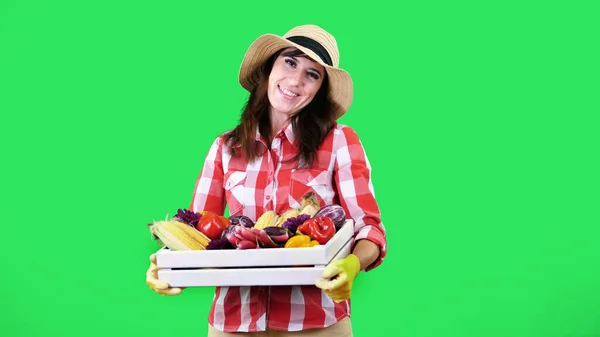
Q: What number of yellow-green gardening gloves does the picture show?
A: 2